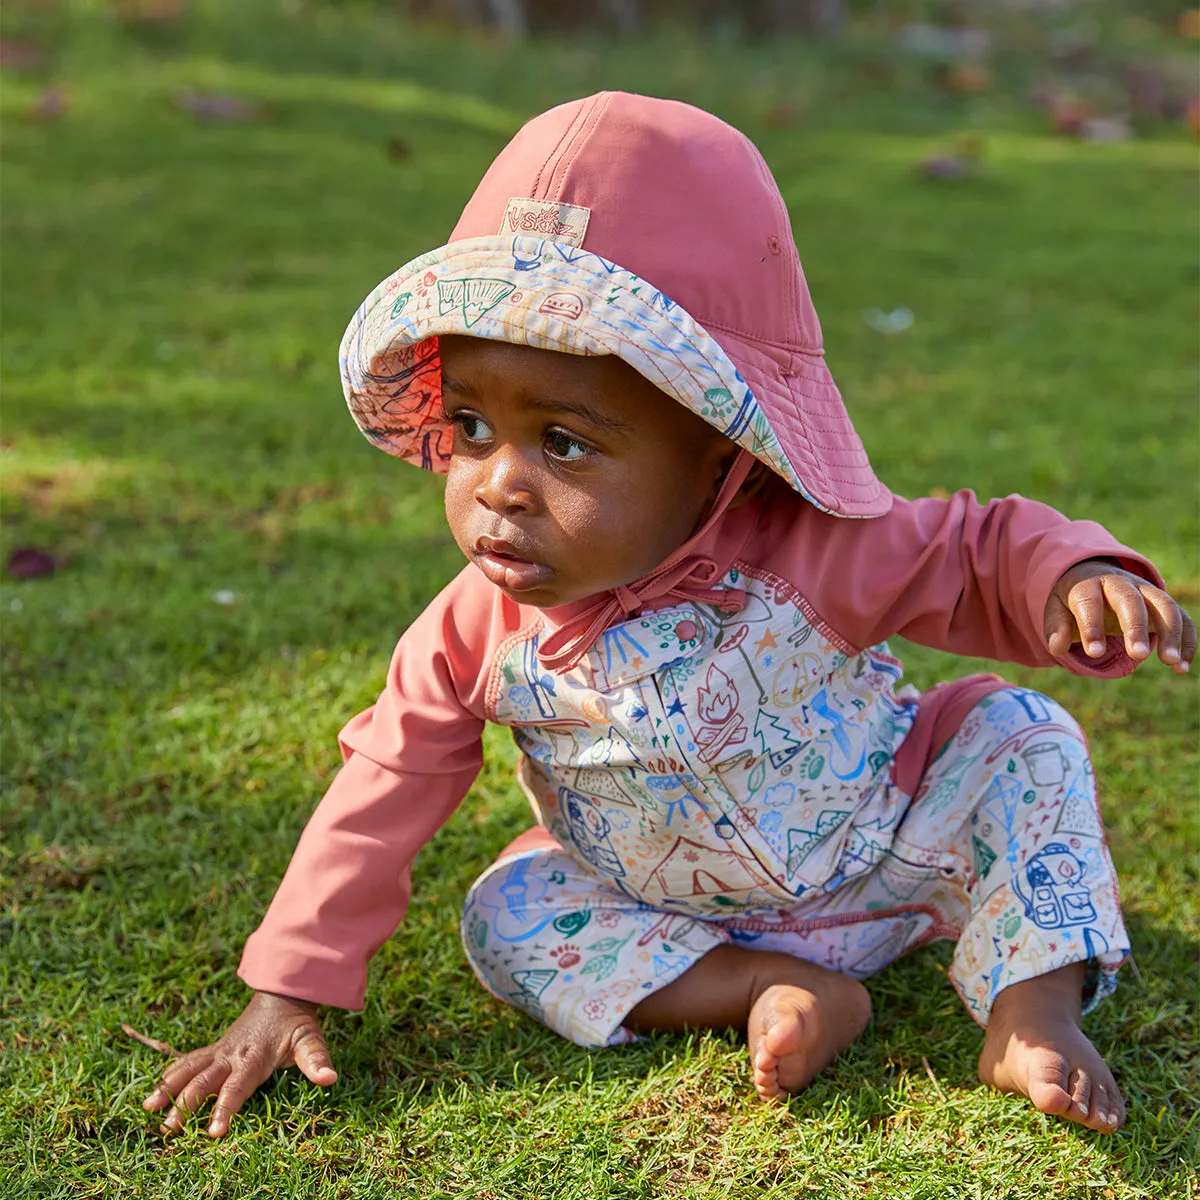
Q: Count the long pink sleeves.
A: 2